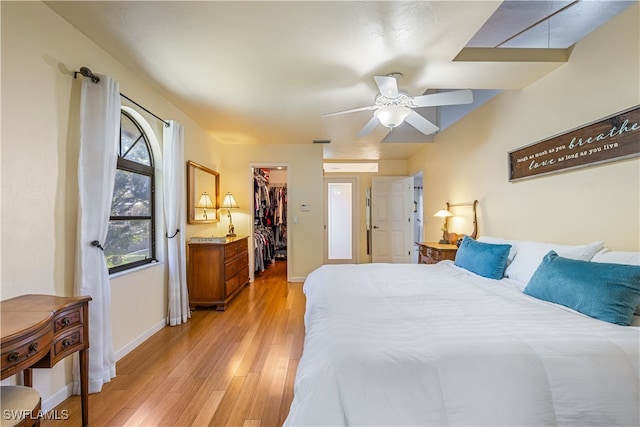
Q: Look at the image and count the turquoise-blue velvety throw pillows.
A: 2